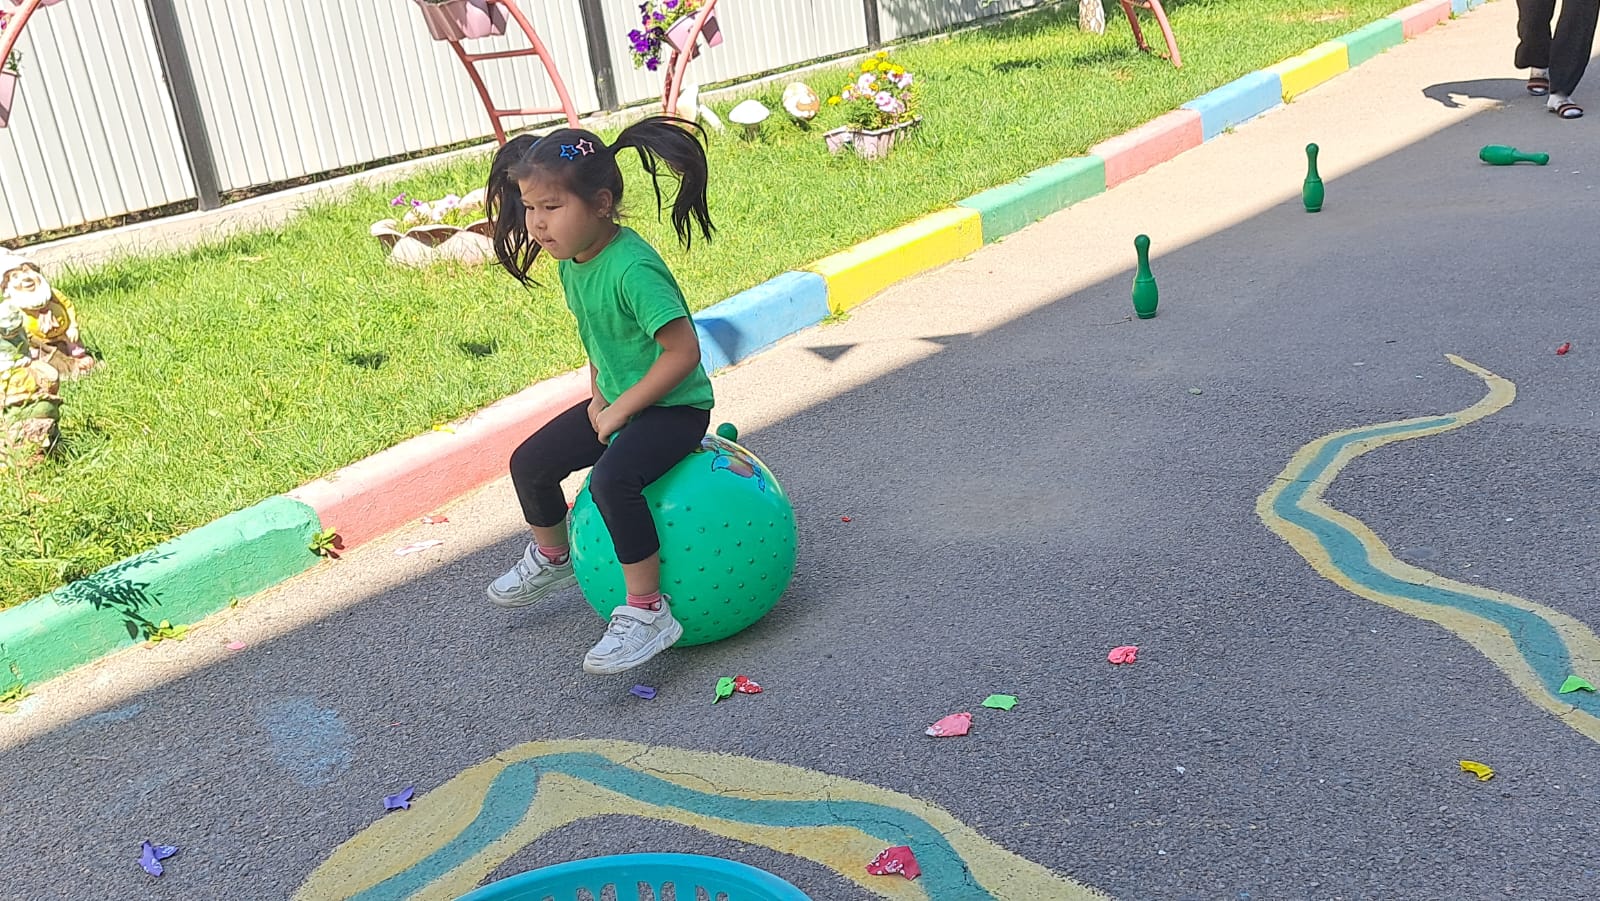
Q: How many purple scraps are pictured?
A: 3